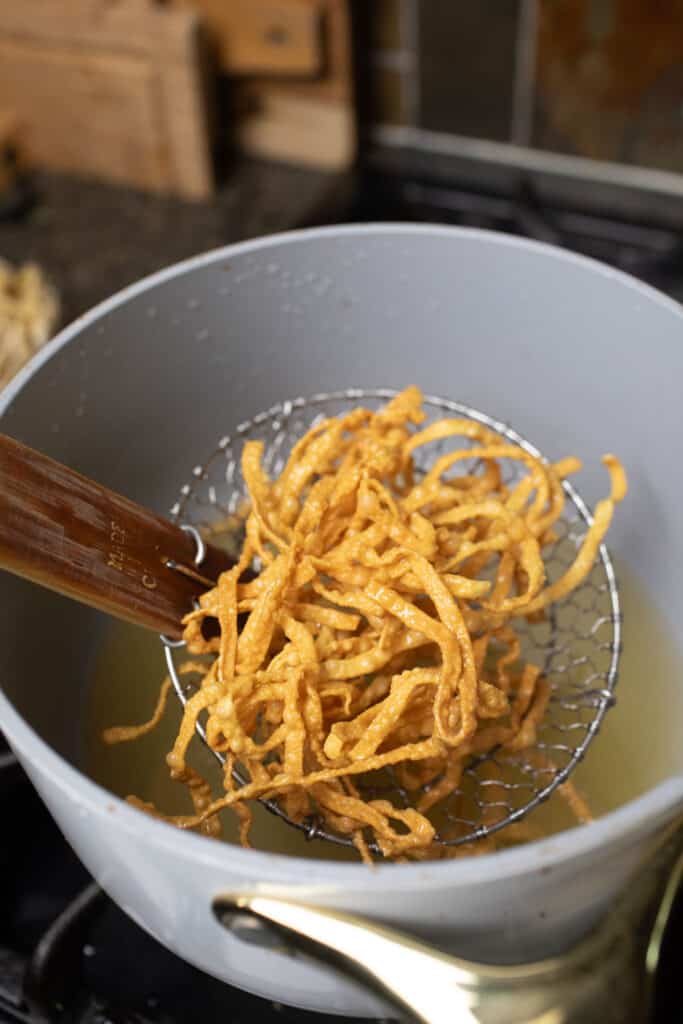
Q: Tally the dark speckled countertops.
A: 1